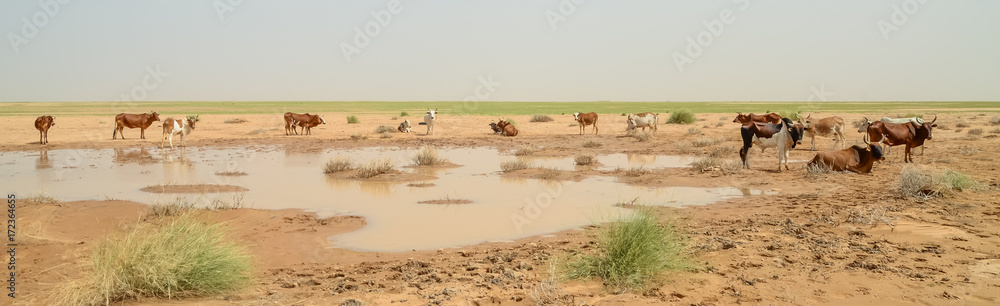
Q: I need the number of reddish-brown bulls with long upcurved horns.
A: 2